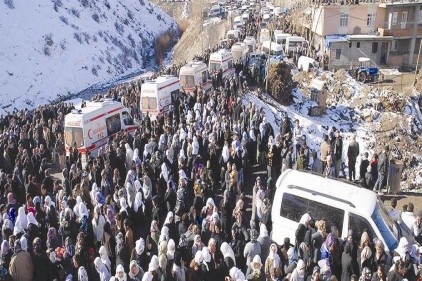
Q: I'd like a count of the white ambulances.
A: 4